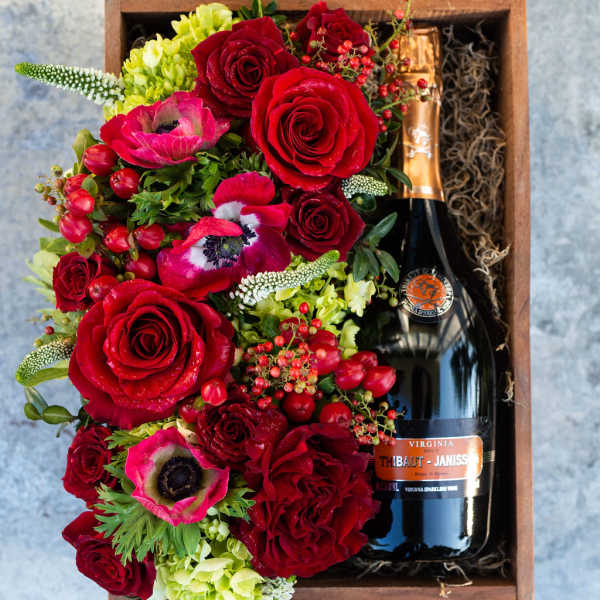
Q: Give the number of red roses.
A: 10